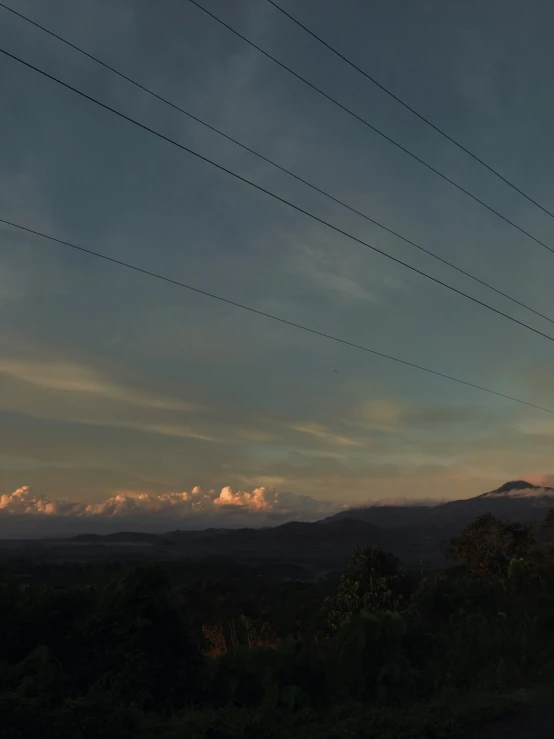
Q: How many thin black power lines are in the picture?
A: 5